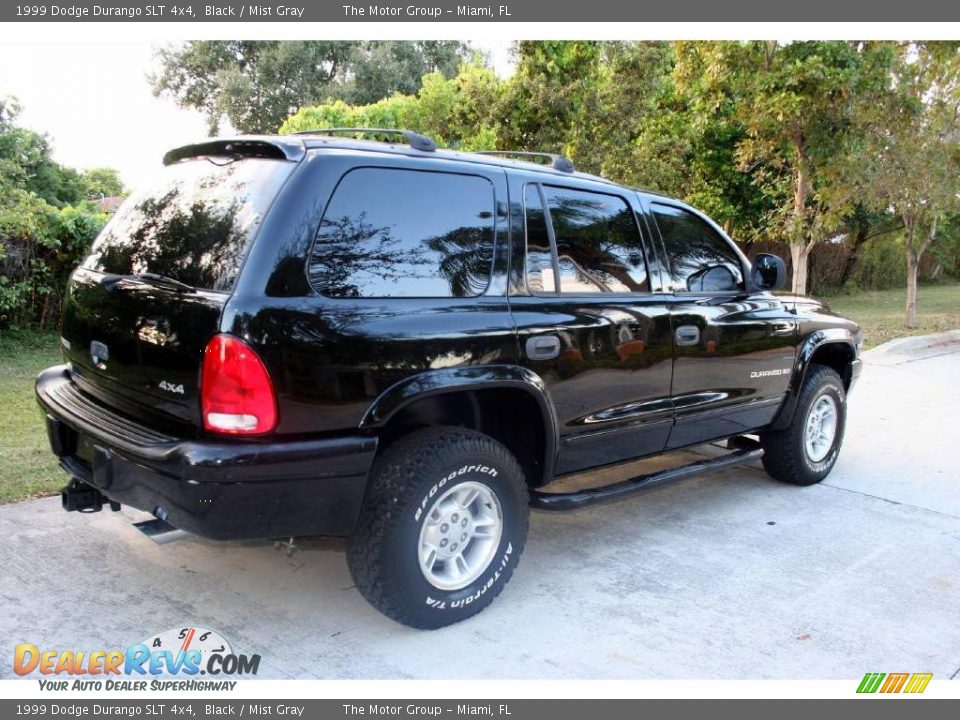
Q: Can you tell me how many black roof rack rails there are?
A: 2